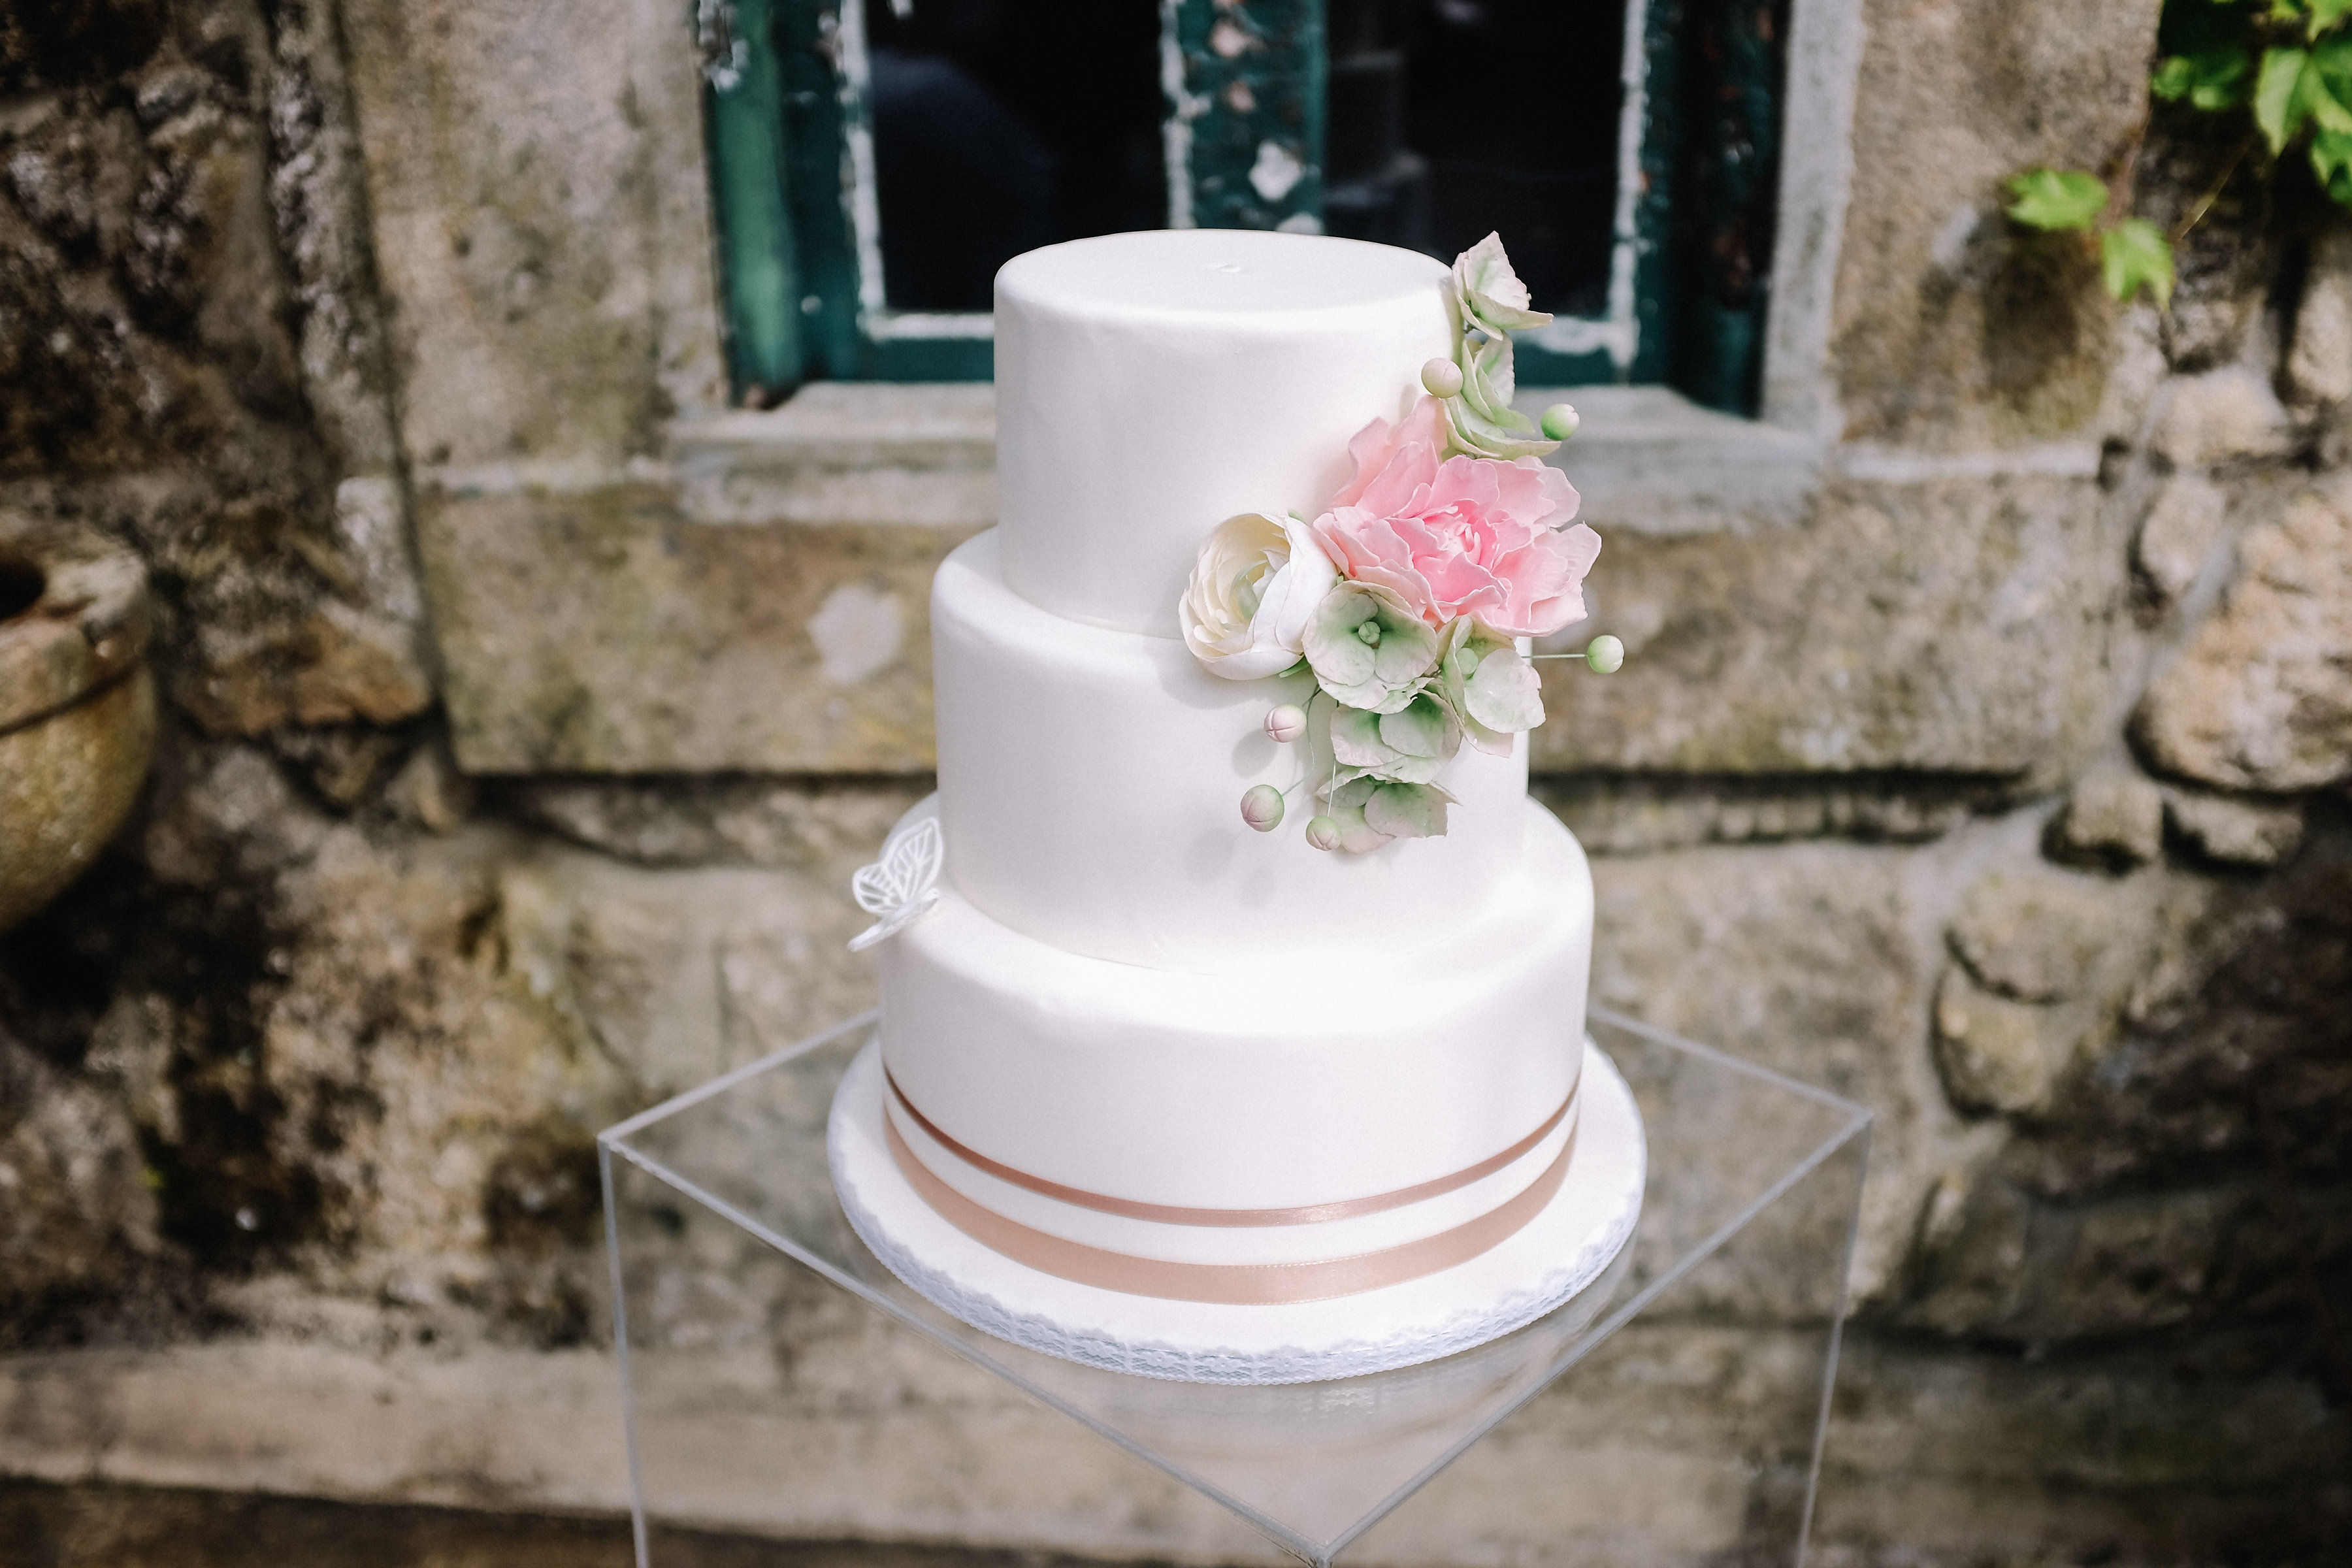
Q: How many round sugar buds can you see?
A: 6